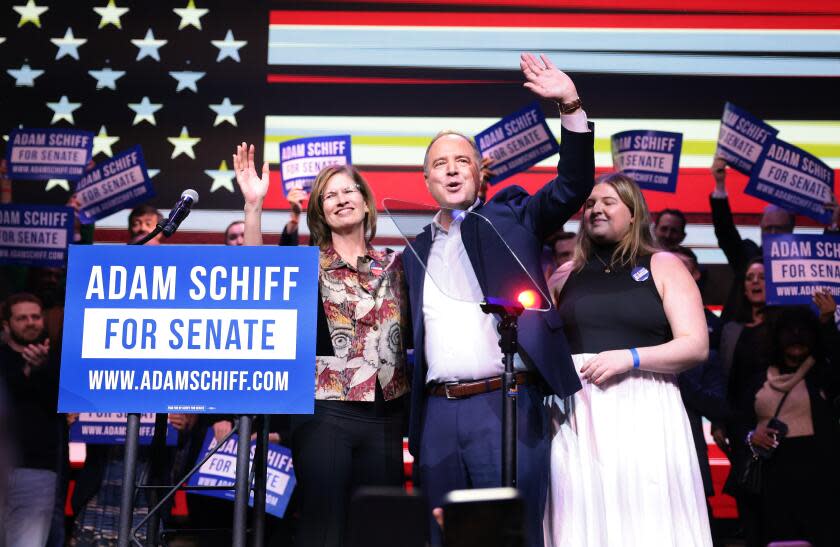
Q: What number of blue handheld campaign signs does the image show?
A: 11